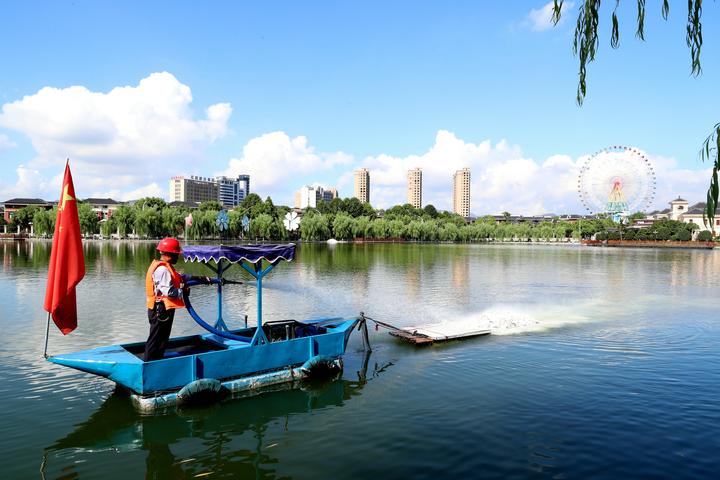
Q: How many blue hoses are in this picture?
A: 1